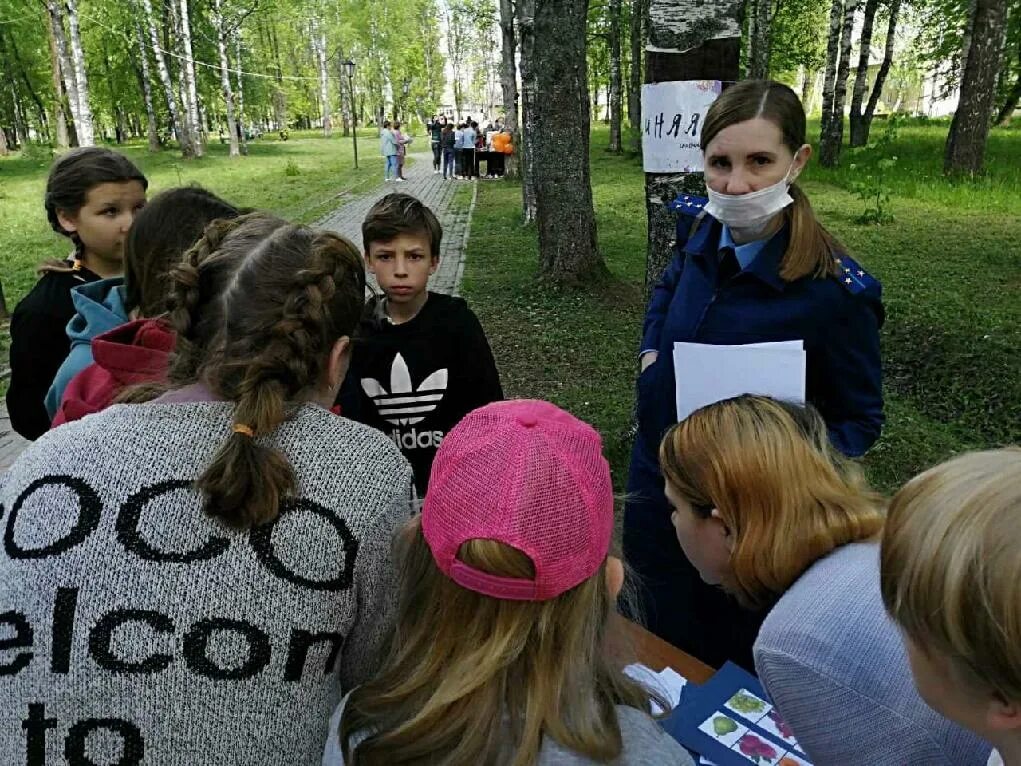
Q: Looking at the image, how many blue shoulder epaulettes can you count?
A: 2